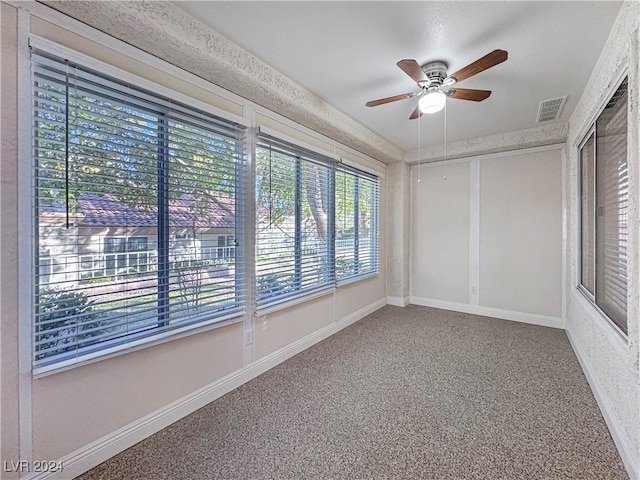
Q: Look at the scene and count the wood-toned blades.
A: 5